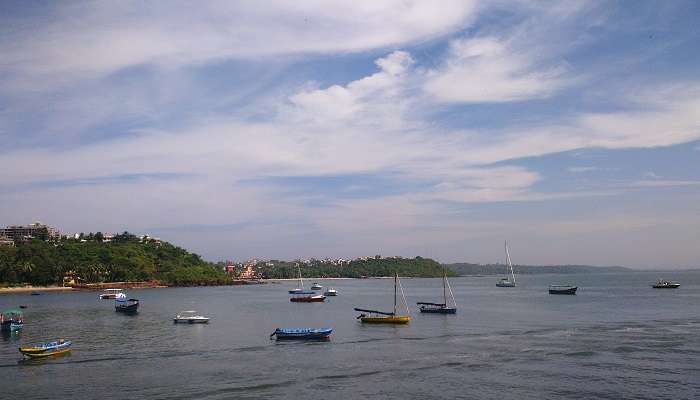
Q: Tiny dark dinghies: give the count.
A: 2